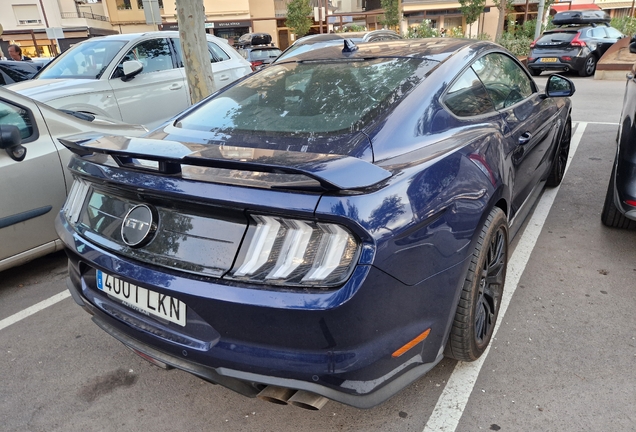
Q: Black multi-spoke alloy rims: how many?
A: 2